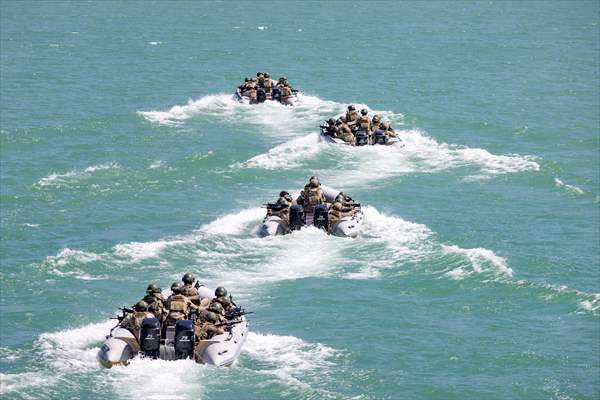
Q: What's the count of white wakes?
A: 4